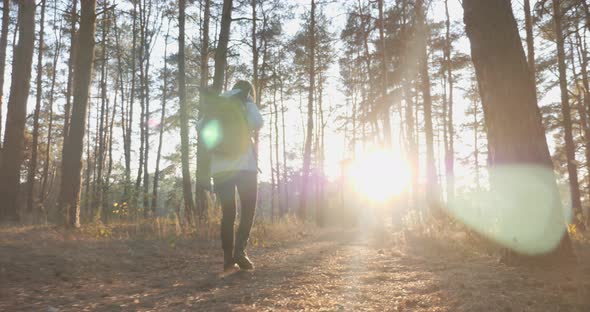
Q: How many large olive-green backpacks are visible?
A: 1